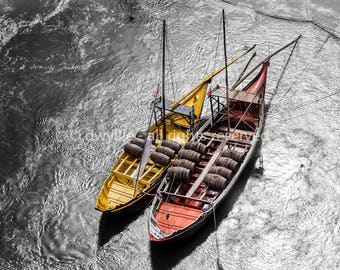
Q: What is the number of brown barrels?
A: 14